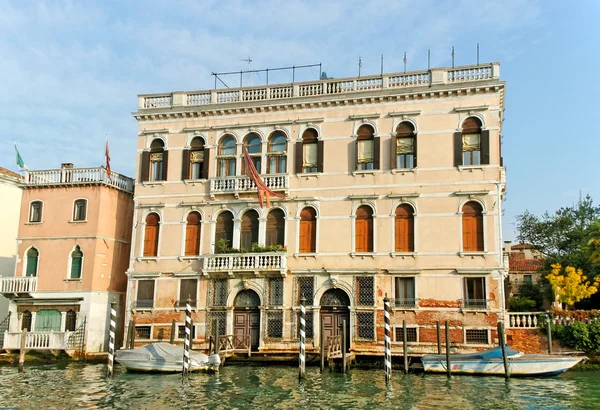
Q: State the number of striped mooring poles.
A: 4